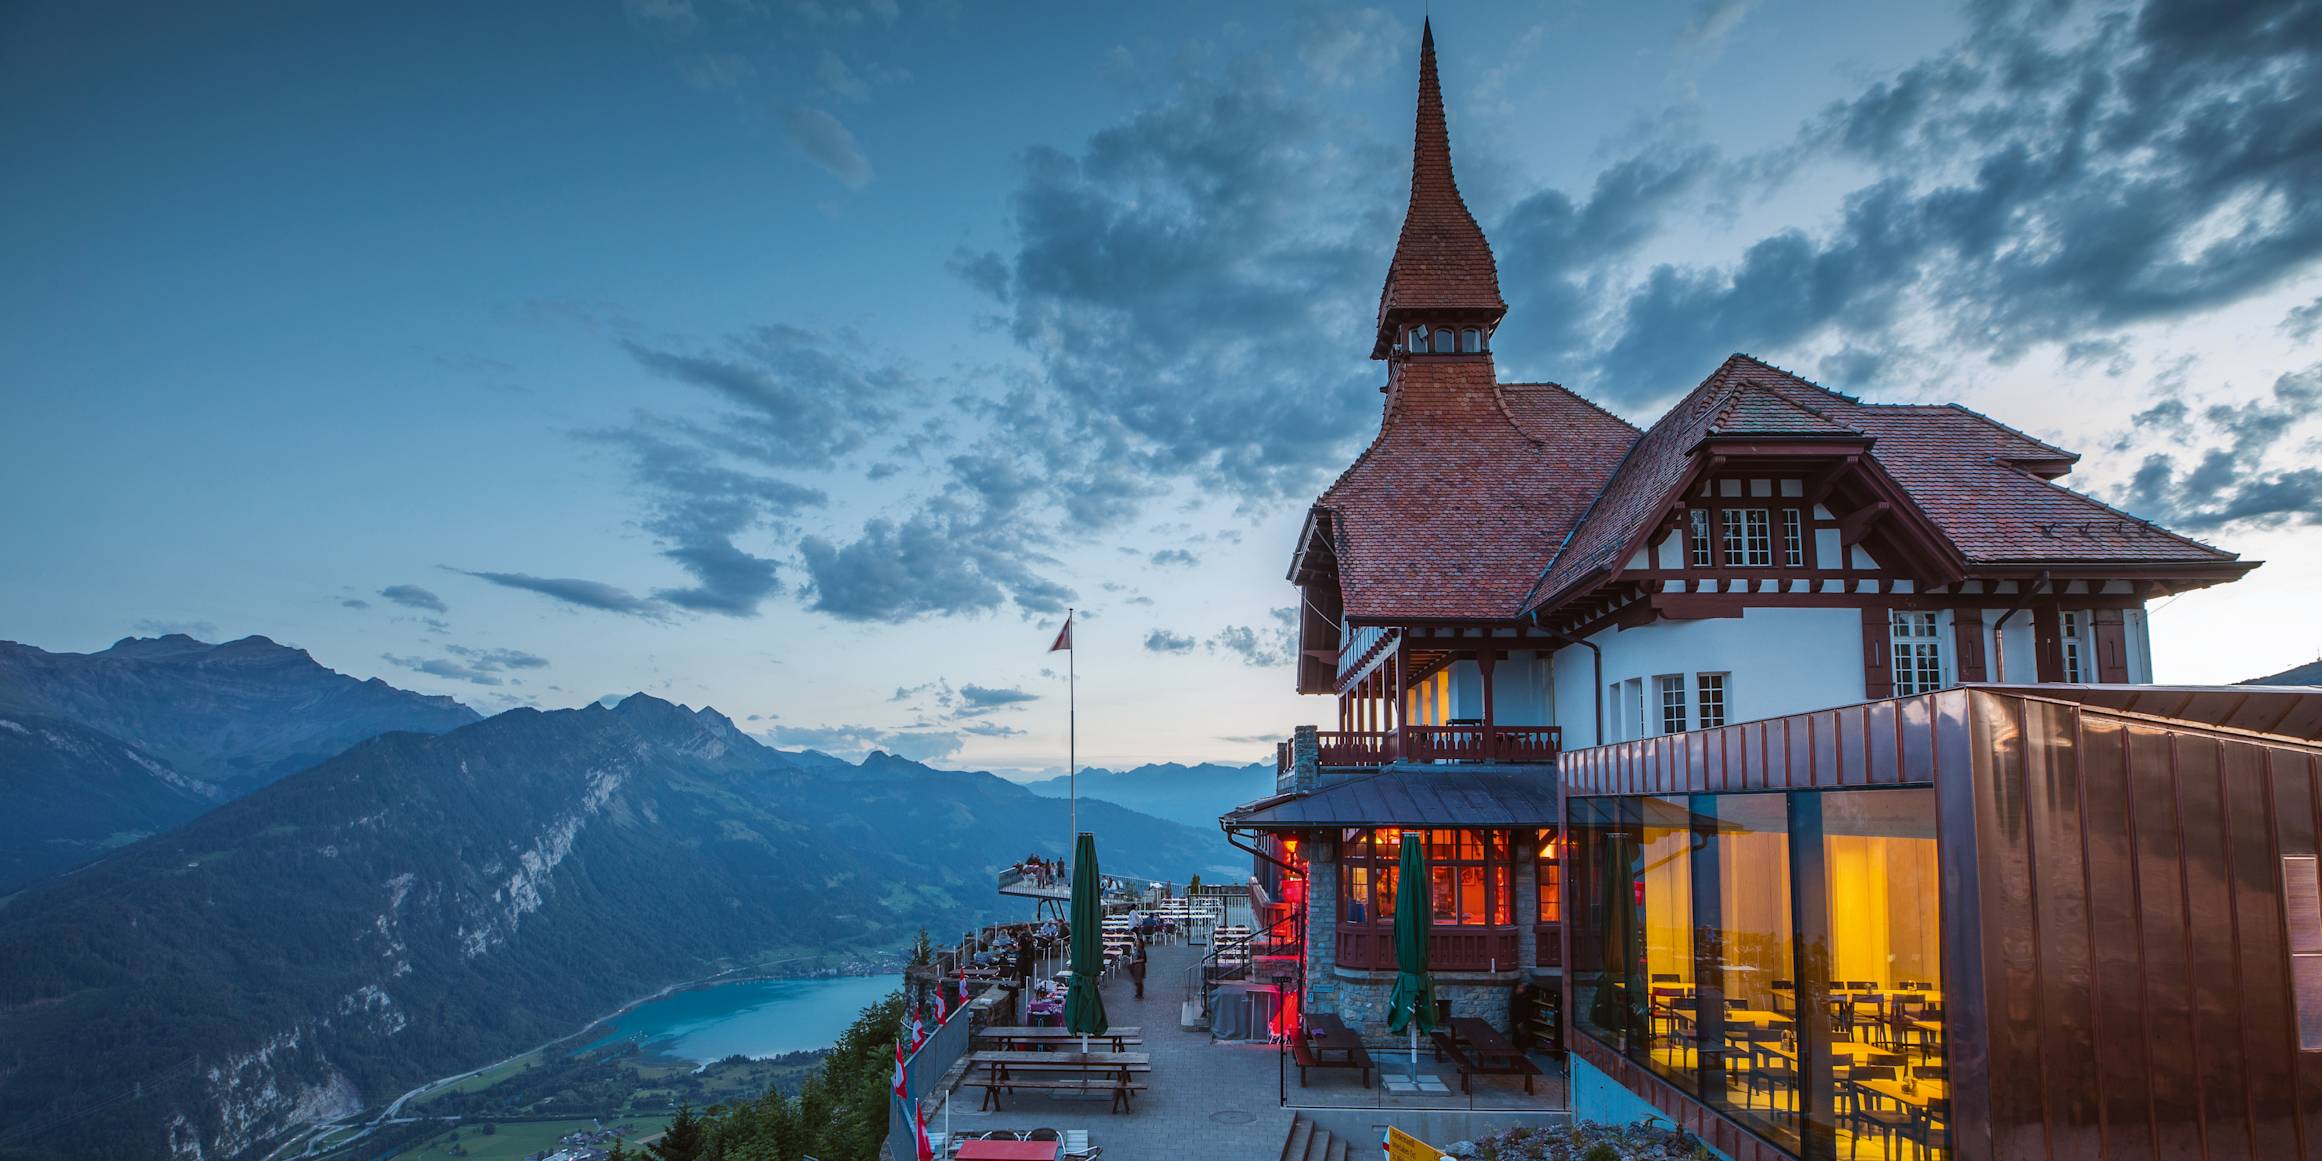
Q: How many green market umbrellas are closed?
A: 2